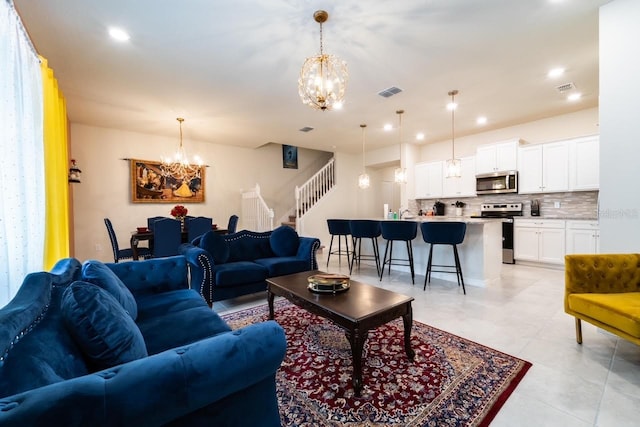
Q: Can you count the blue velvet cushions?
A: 4